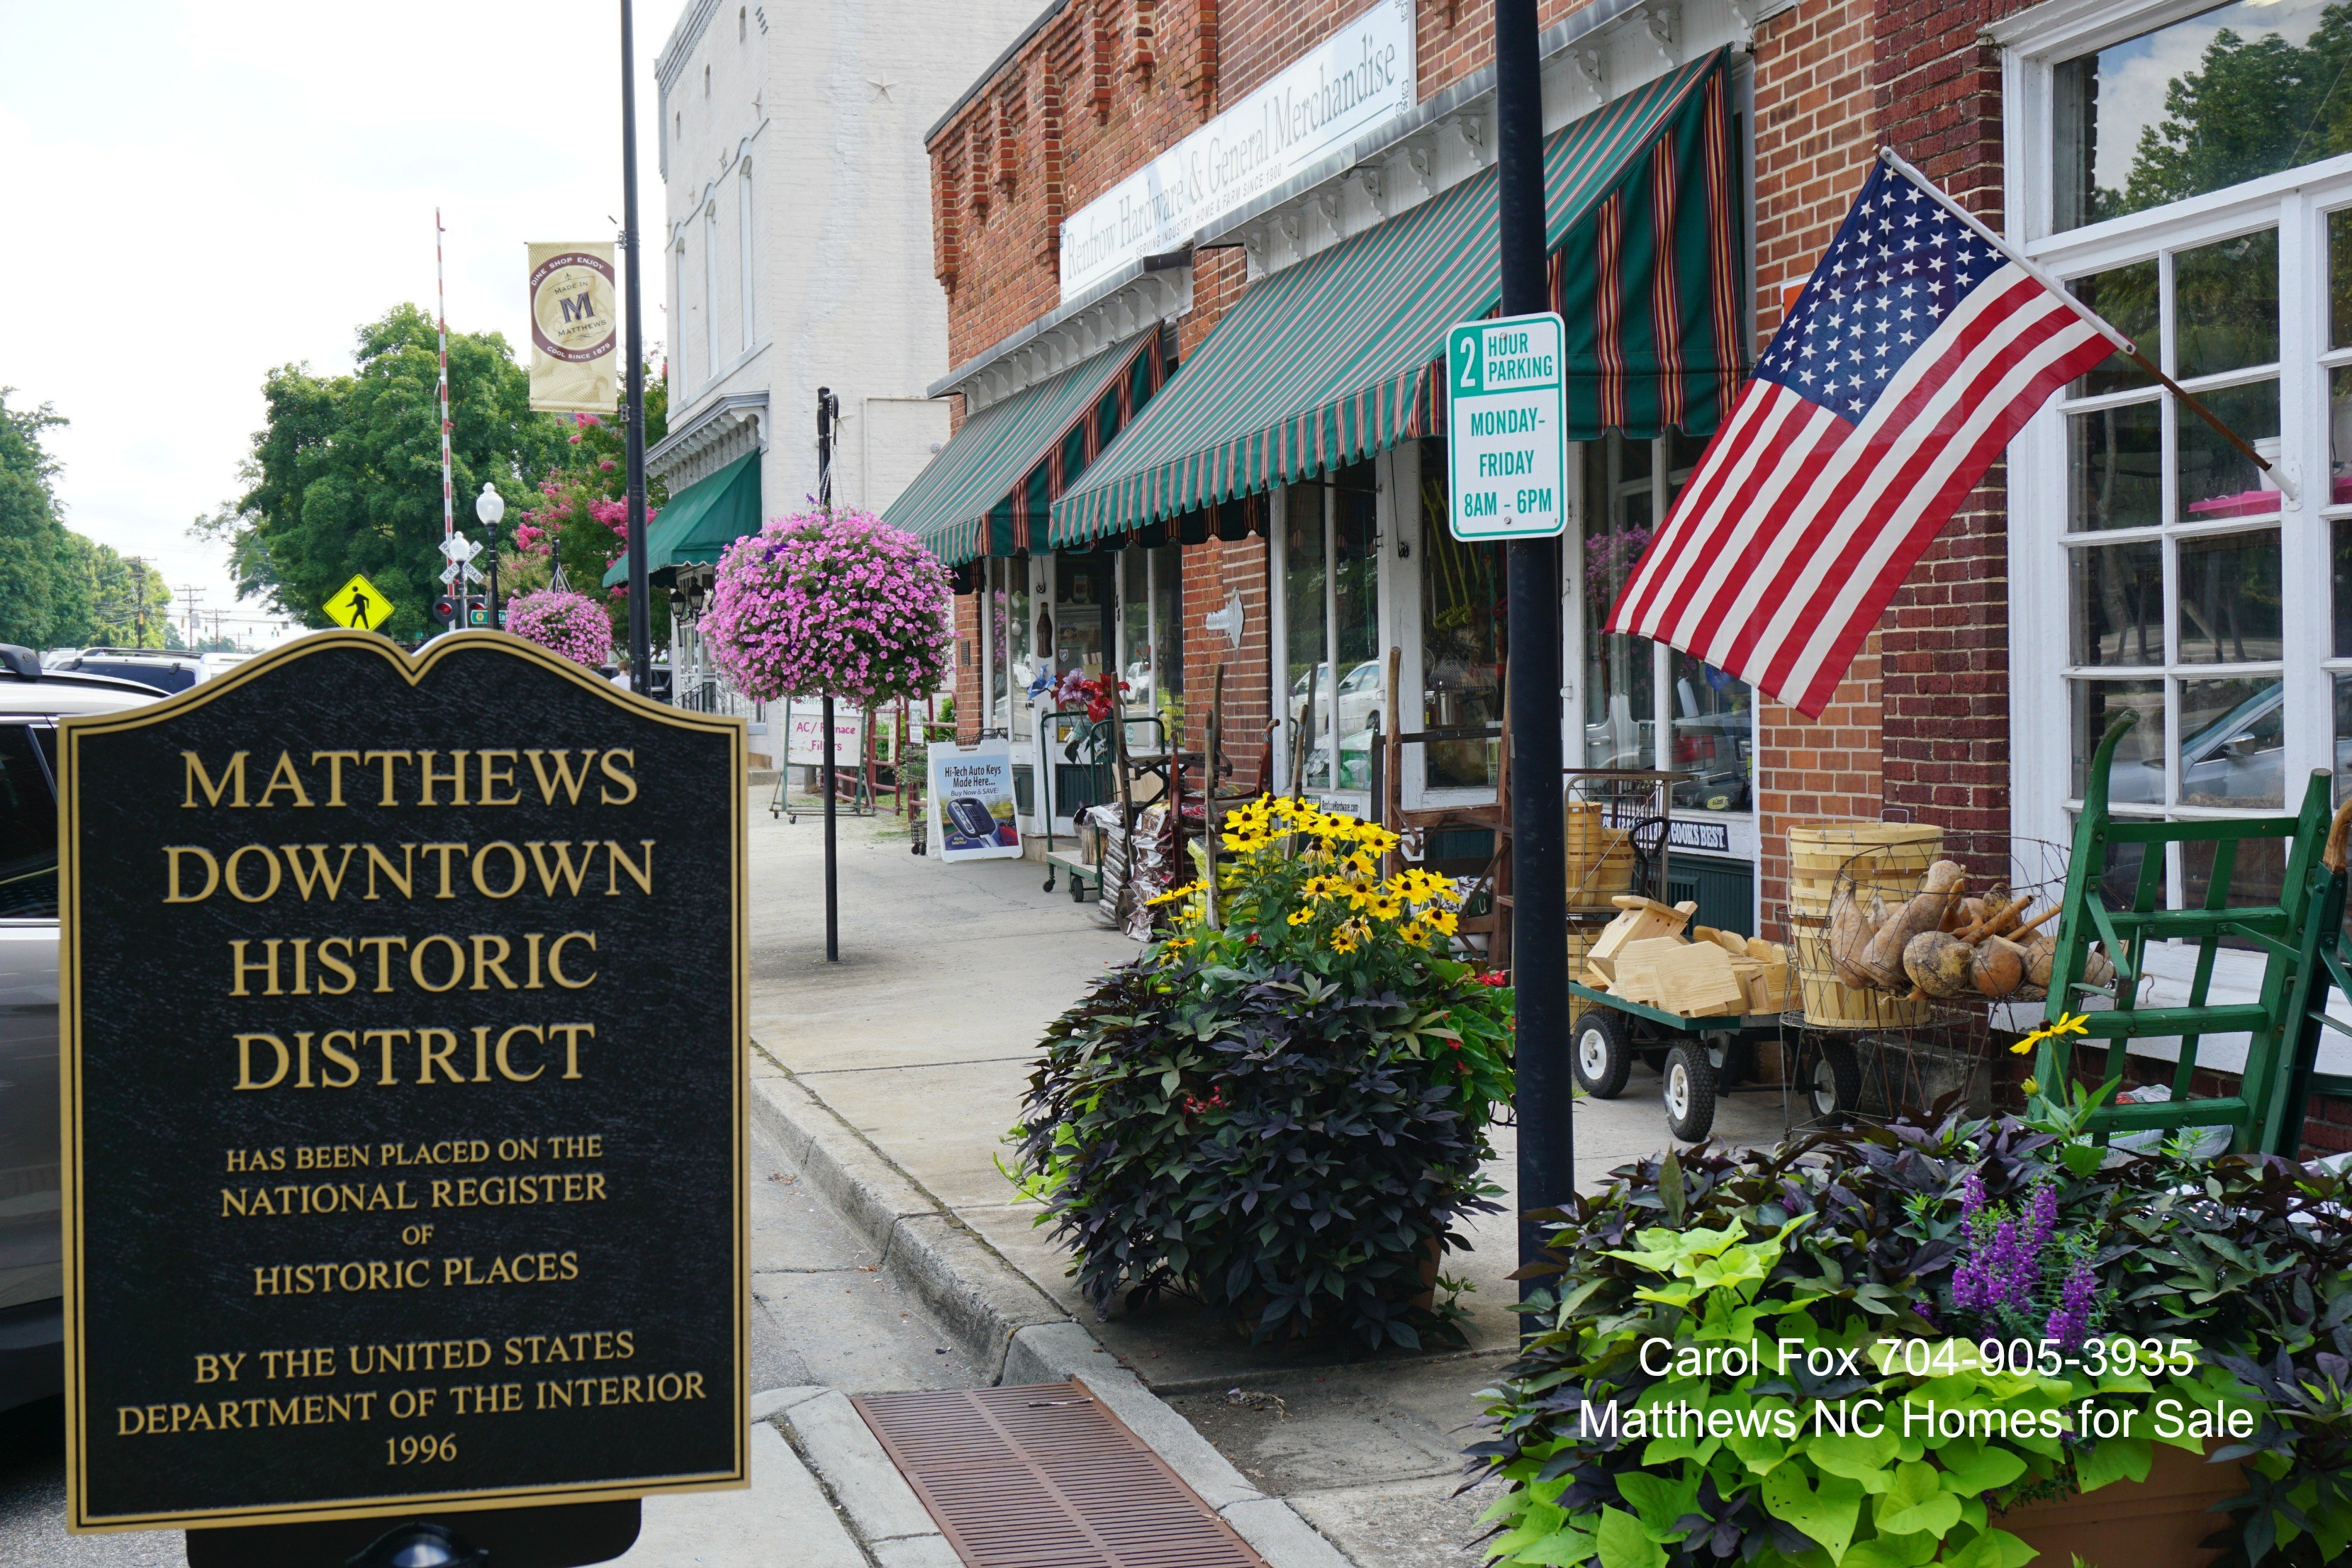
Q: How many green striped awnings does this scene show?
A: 2